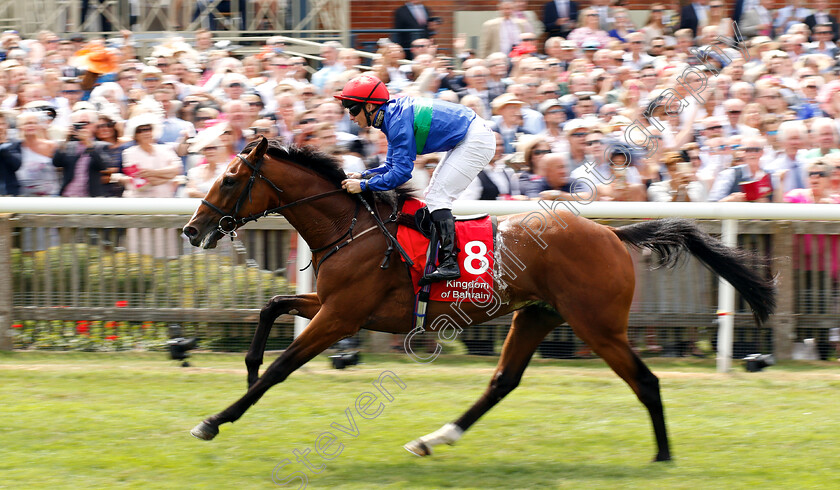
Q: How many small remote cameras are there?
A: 3